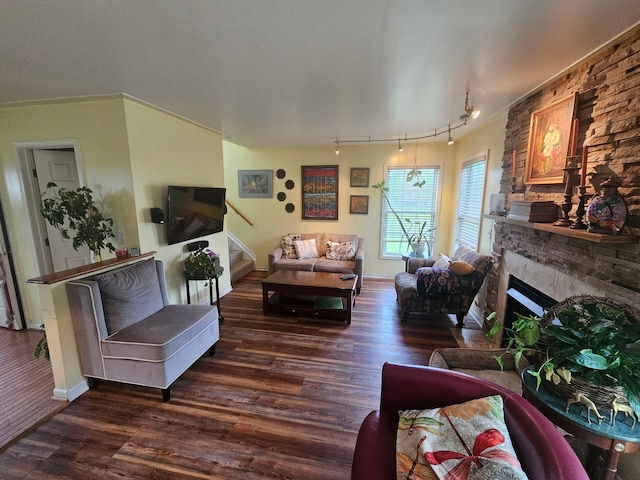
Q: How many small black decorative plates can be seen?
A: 4